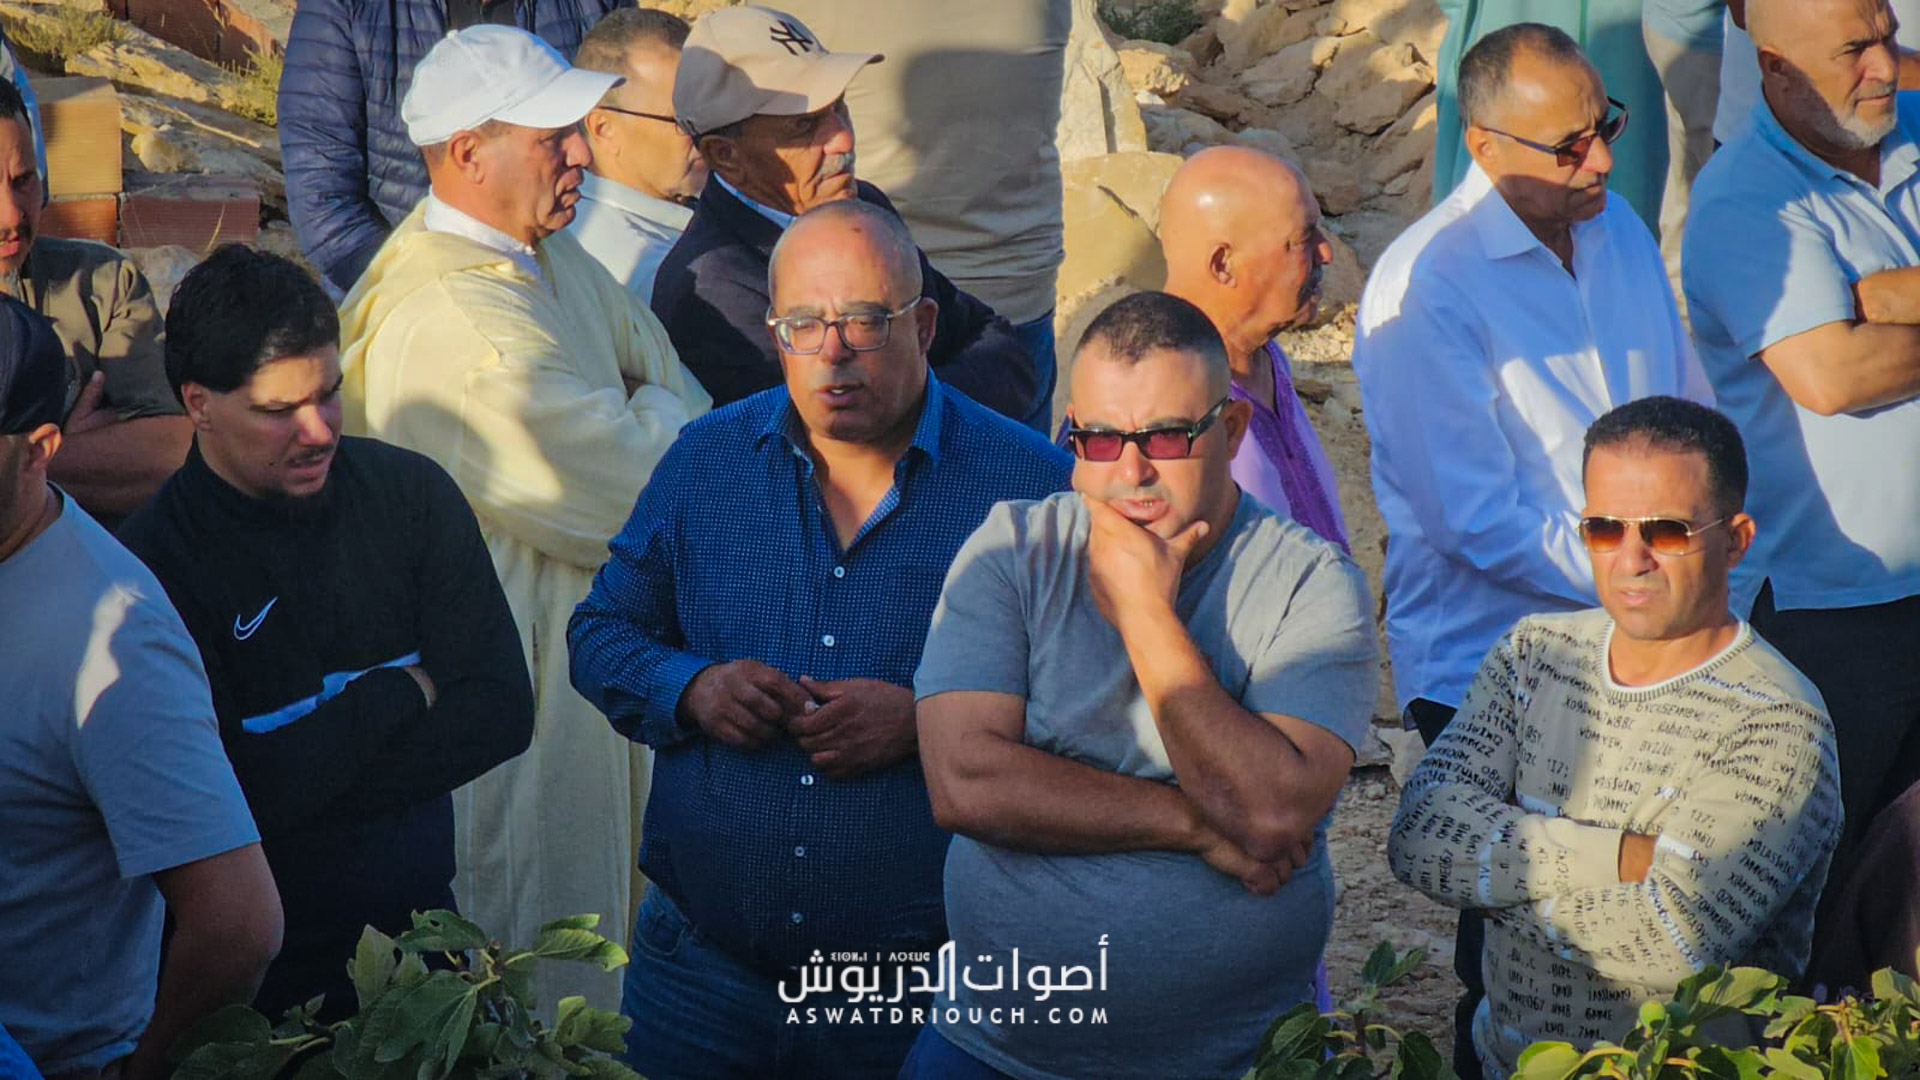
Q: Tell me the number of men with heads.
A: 12